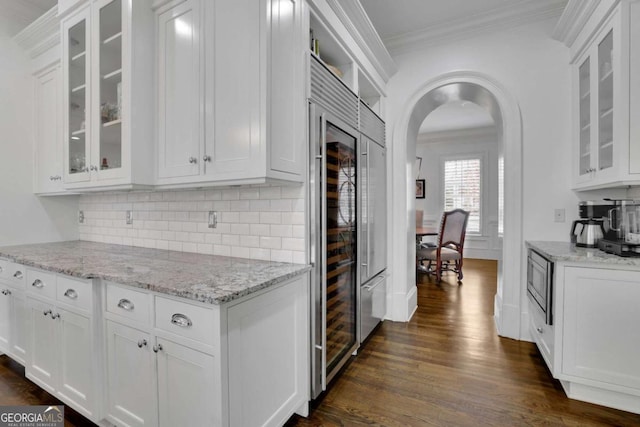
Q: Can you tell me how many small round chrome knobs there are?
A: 14